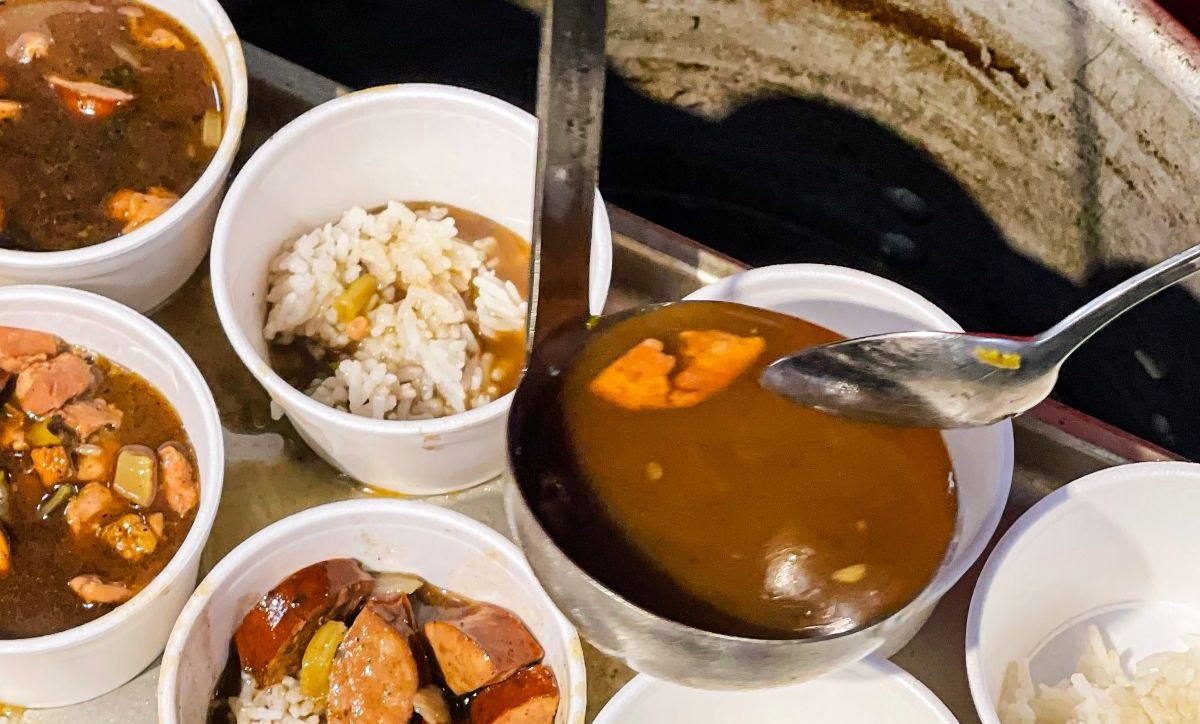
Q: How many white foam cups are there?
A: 7